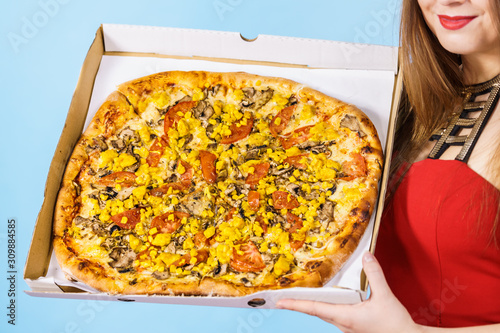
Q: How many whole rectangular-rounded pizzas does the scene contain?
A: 1